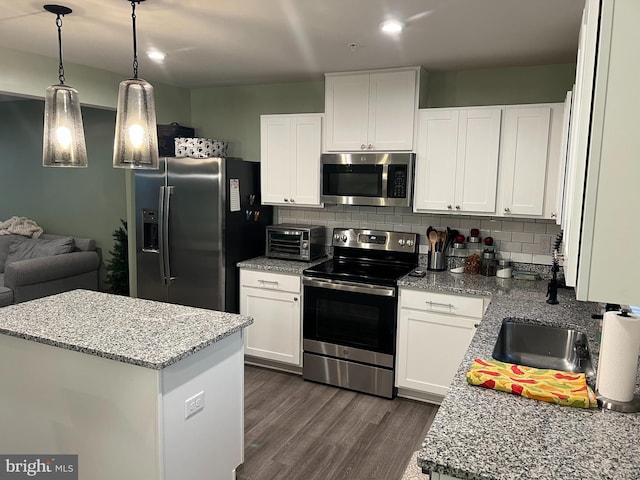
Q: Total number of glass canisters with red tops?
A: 3